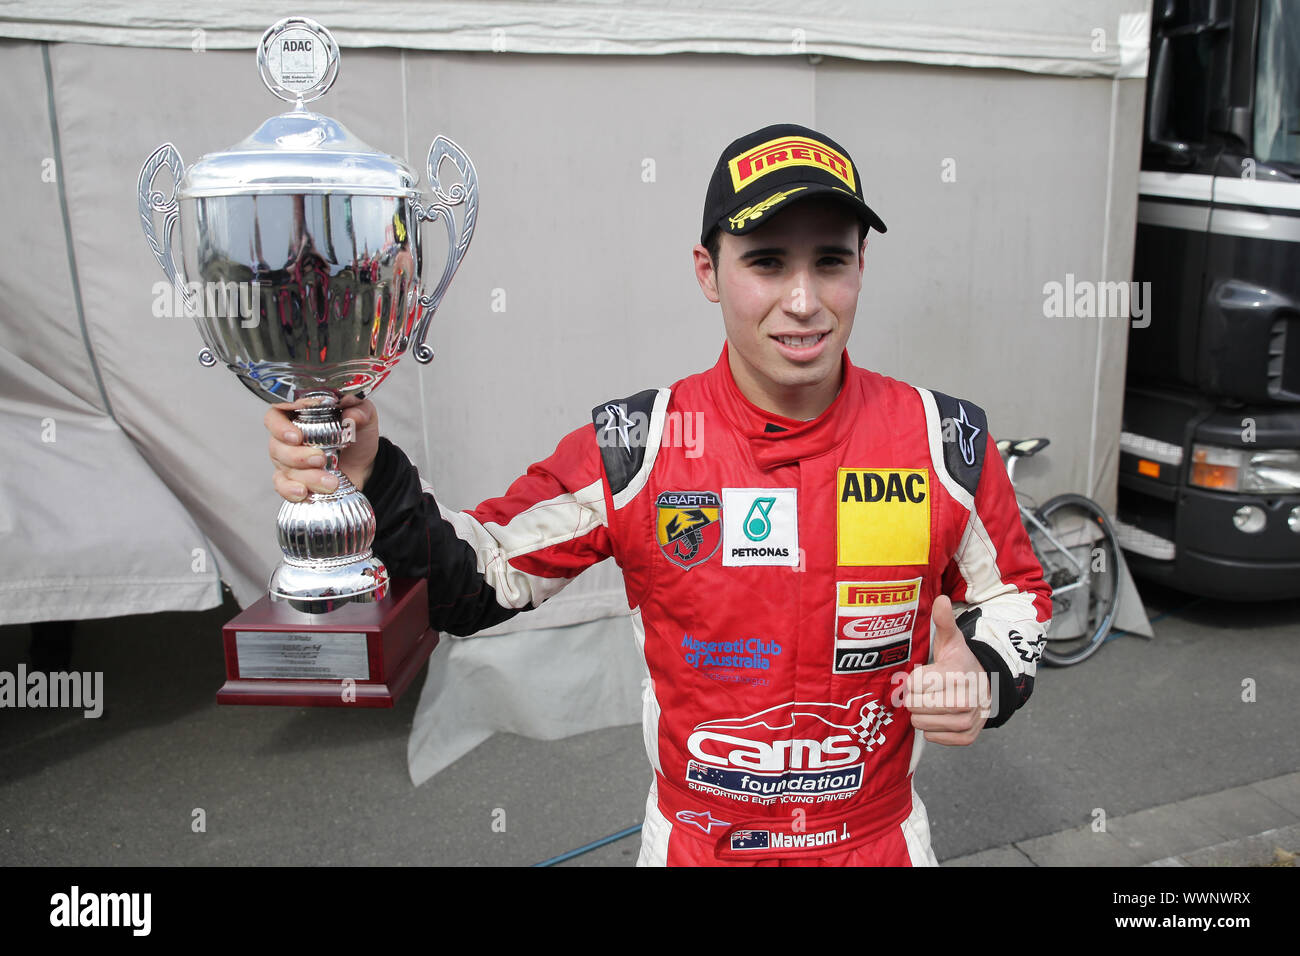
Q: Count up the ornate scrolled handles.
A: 2